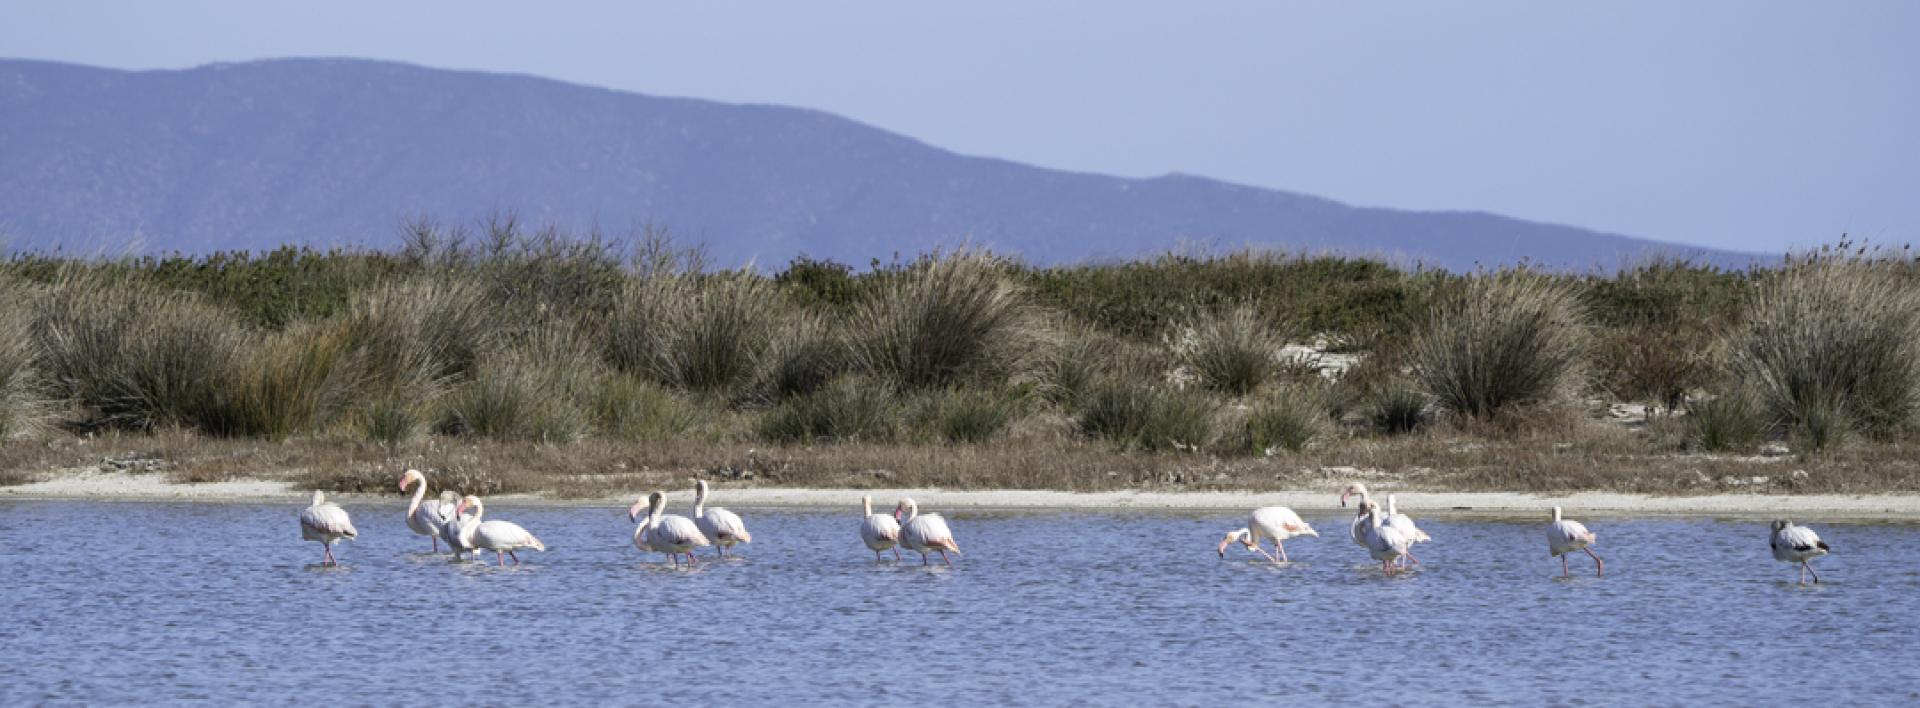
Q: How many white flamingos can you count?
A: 15